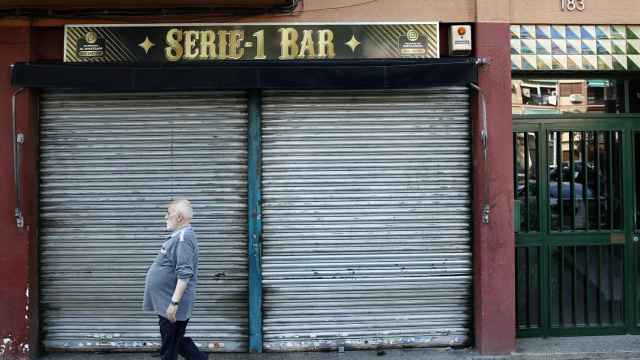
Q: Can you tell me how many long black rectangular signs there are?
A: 1